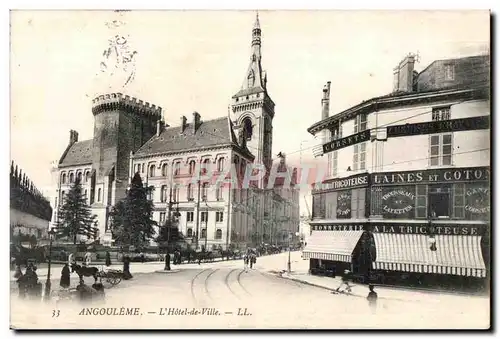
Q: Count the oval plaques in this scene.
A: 3